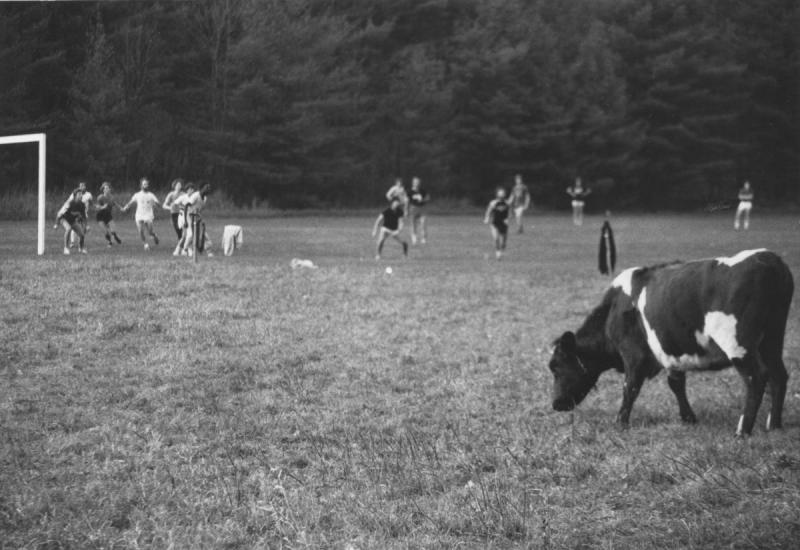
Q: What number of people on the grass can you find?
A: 14